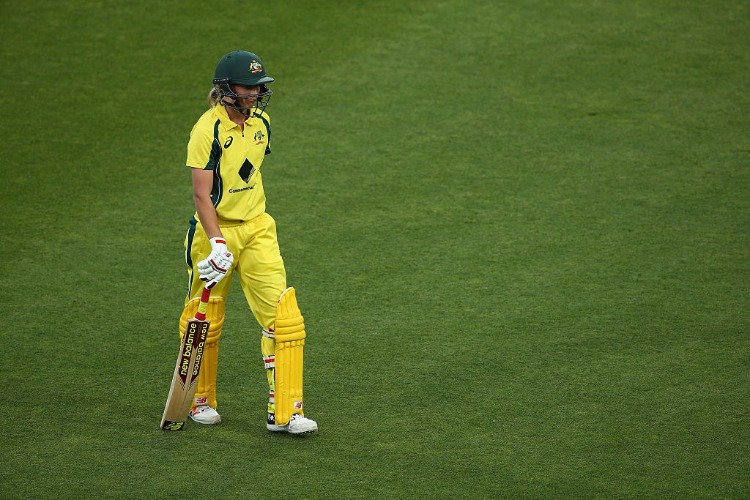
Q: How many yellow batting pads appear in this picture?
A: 2